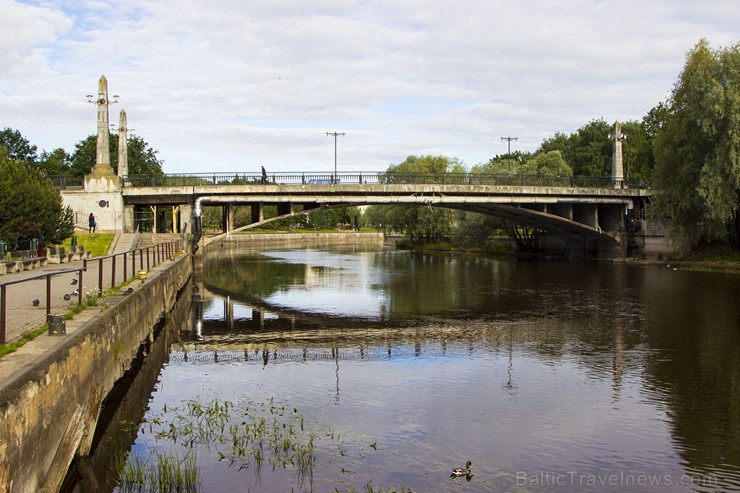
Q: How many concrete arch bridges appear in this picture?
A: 1